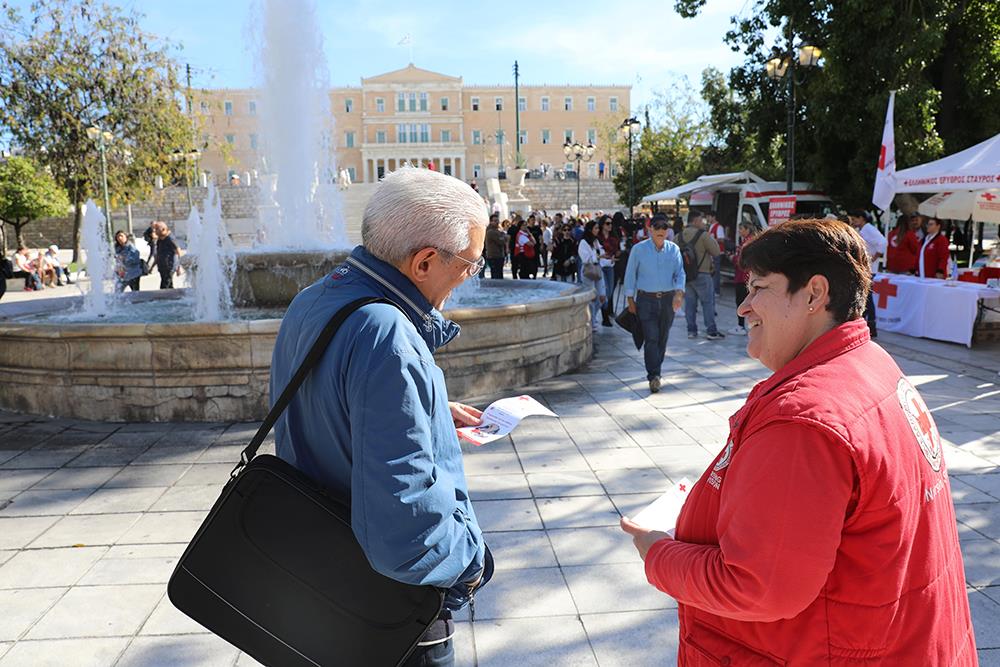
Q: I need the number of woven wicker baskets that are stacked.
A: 0